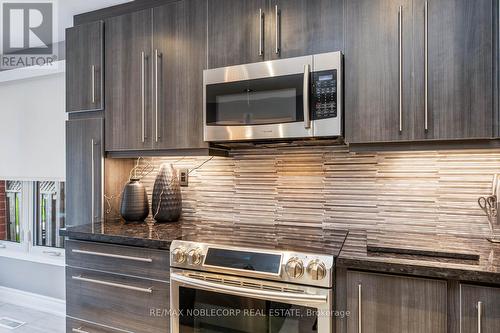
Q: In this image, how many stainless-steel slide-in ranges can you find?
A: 1